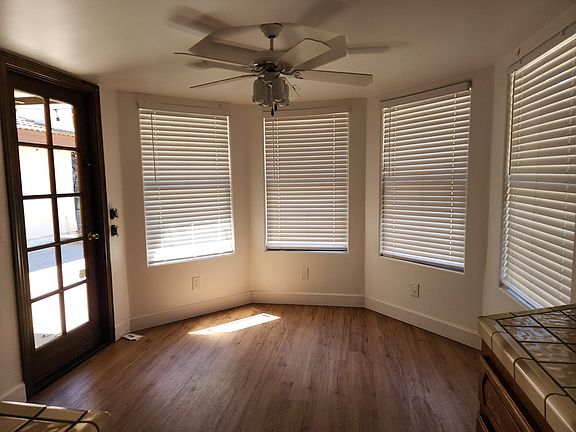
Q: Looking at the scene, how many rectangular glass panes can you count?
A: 10